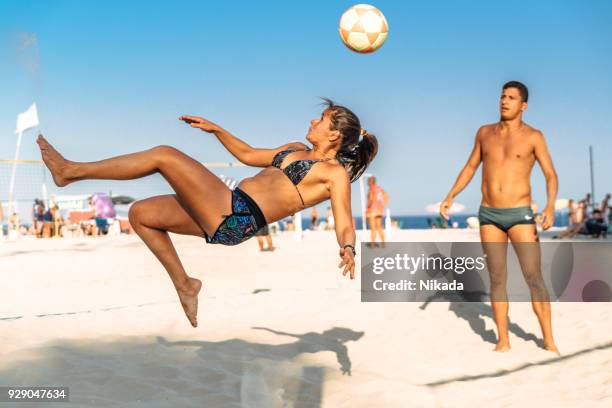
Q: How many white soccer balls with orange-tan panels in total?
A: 1